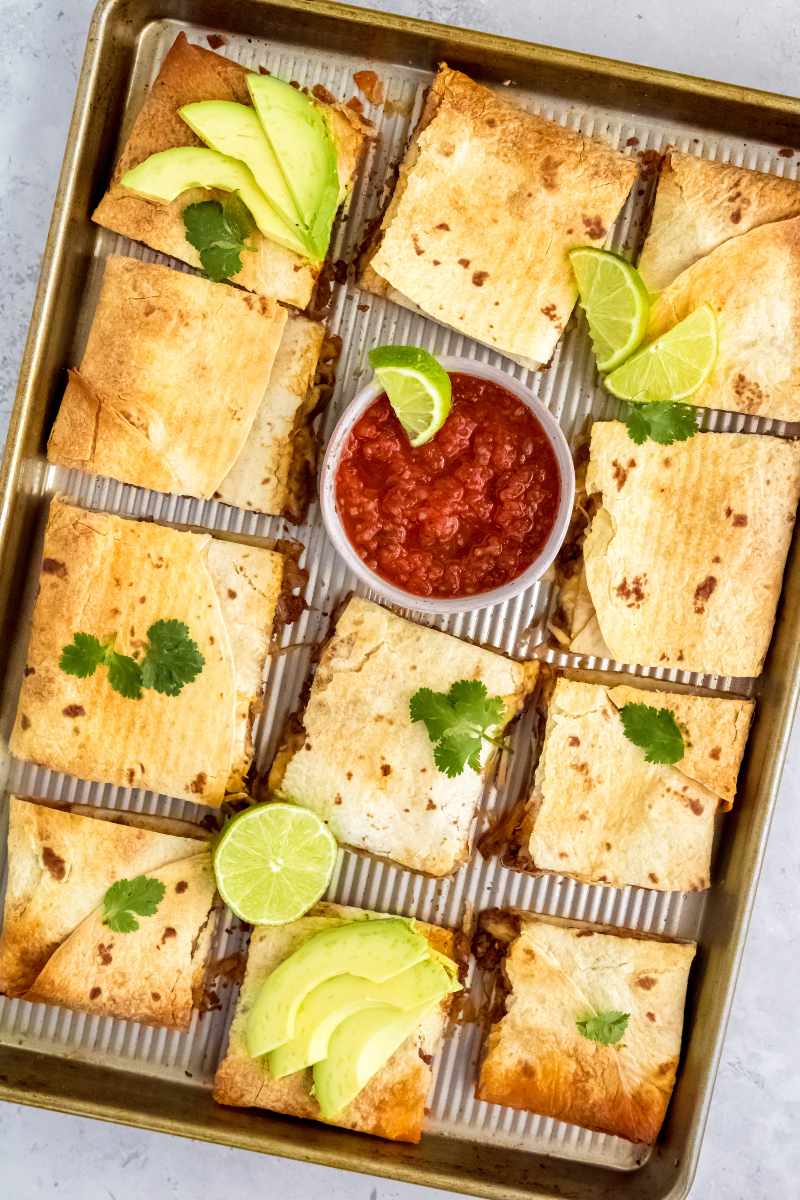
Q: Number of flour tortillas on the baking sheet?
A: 11